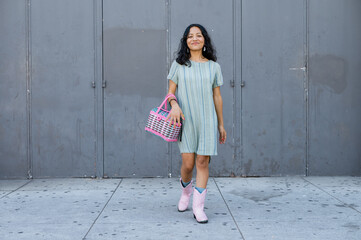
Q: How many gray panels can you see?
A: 6